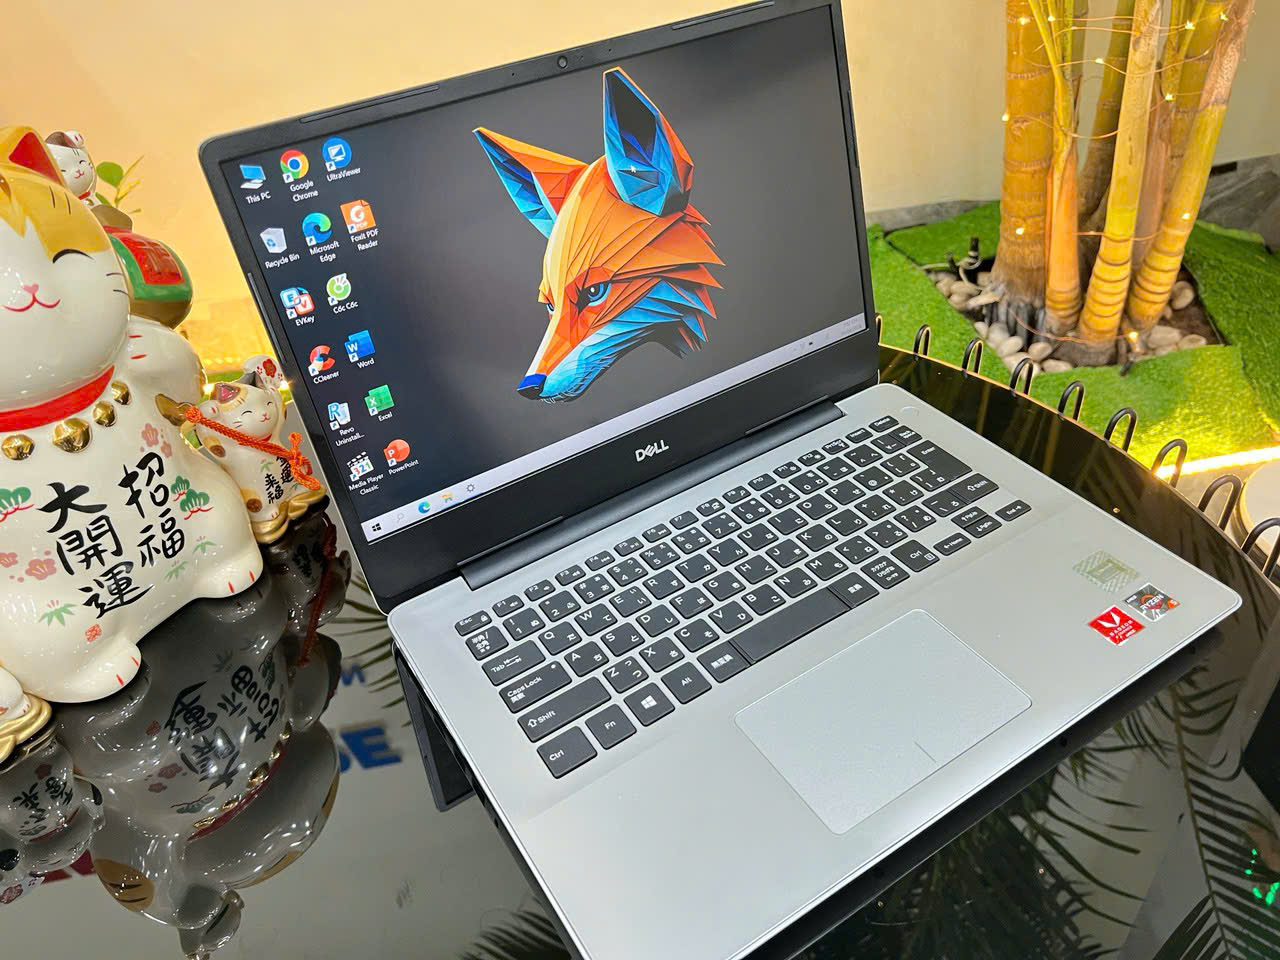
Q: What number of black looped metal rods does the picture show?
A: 9